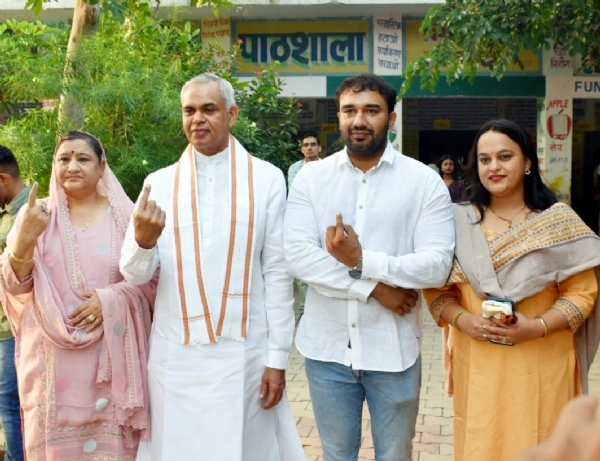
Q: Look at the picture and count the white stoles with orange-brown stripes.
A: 1